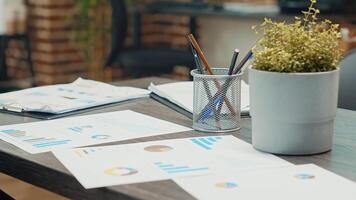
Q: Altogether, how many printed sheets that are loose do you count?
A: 3